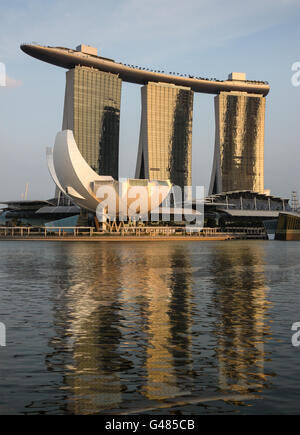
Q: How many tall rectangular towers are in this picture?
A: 3